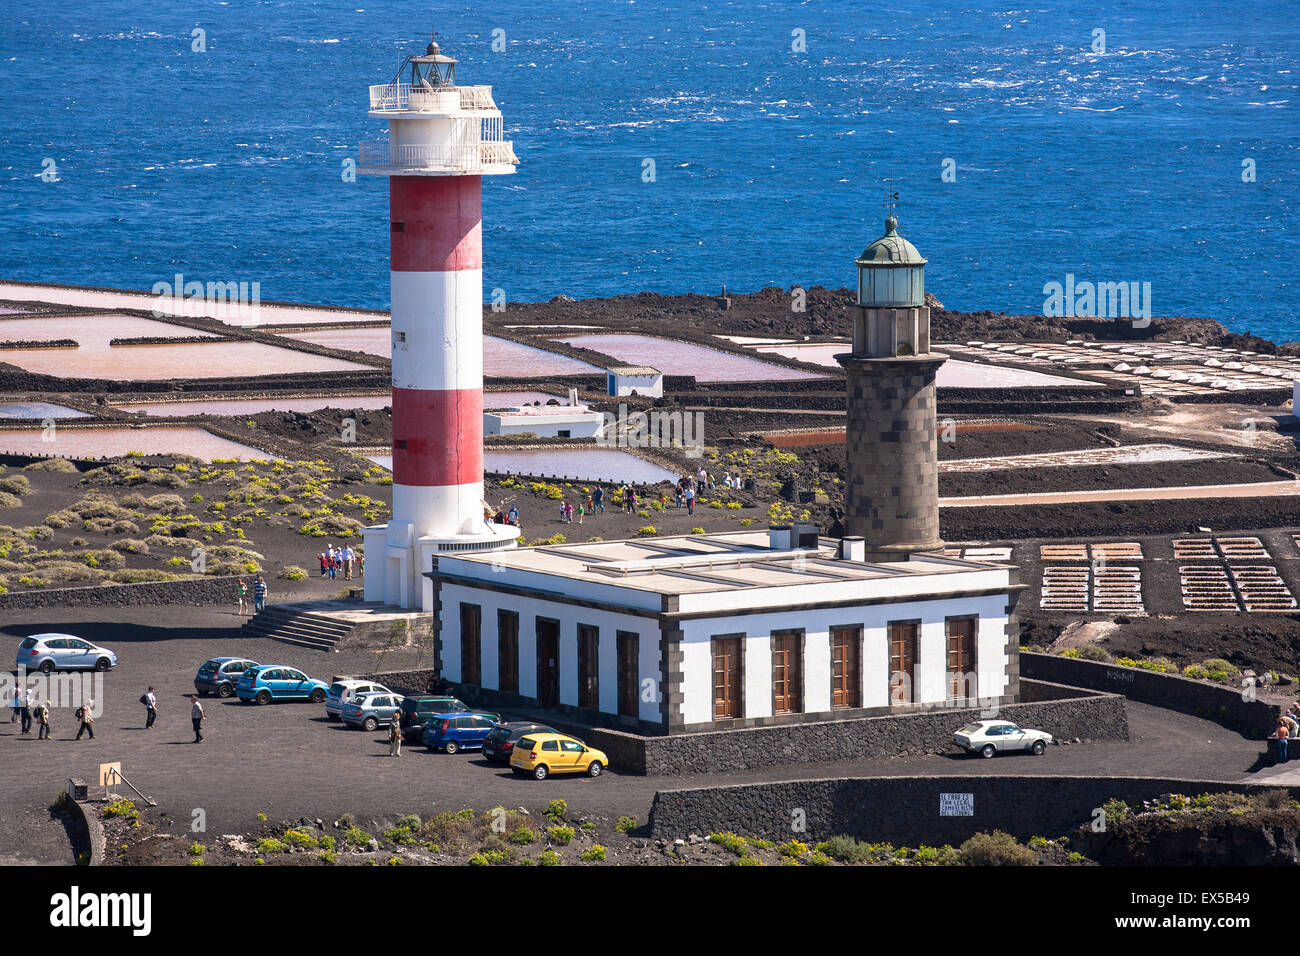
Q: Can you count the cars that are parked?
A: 10